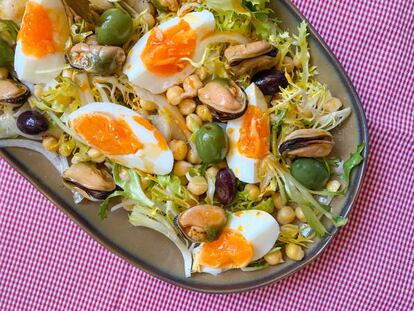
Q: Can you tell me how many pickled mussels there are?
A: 7